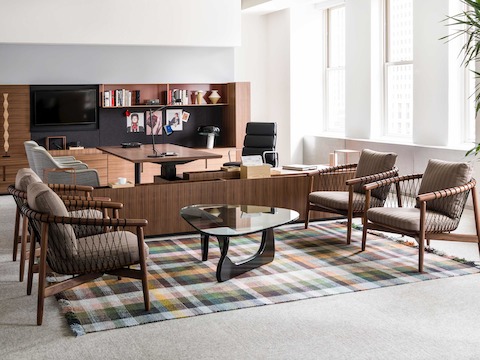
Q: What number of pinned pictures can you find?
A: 5